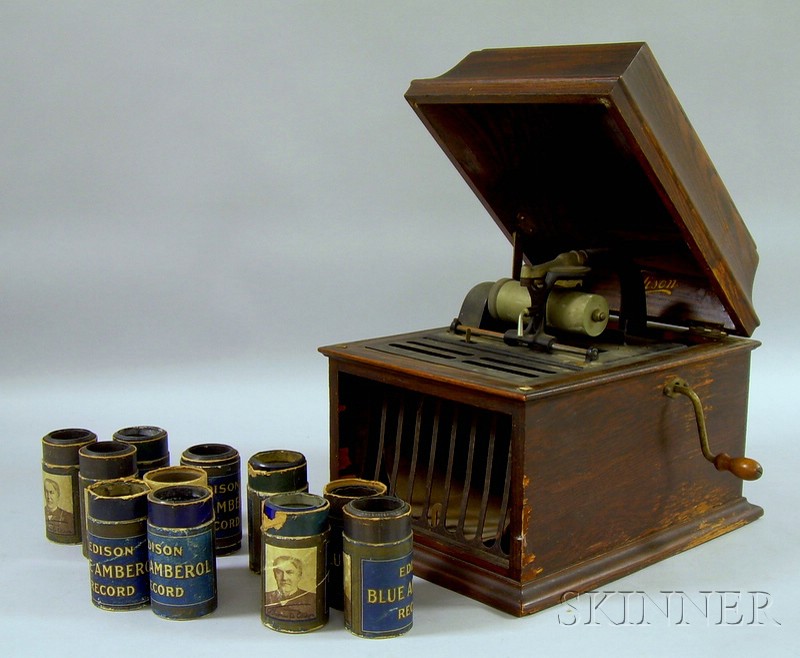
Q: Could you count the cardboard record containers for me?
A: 11